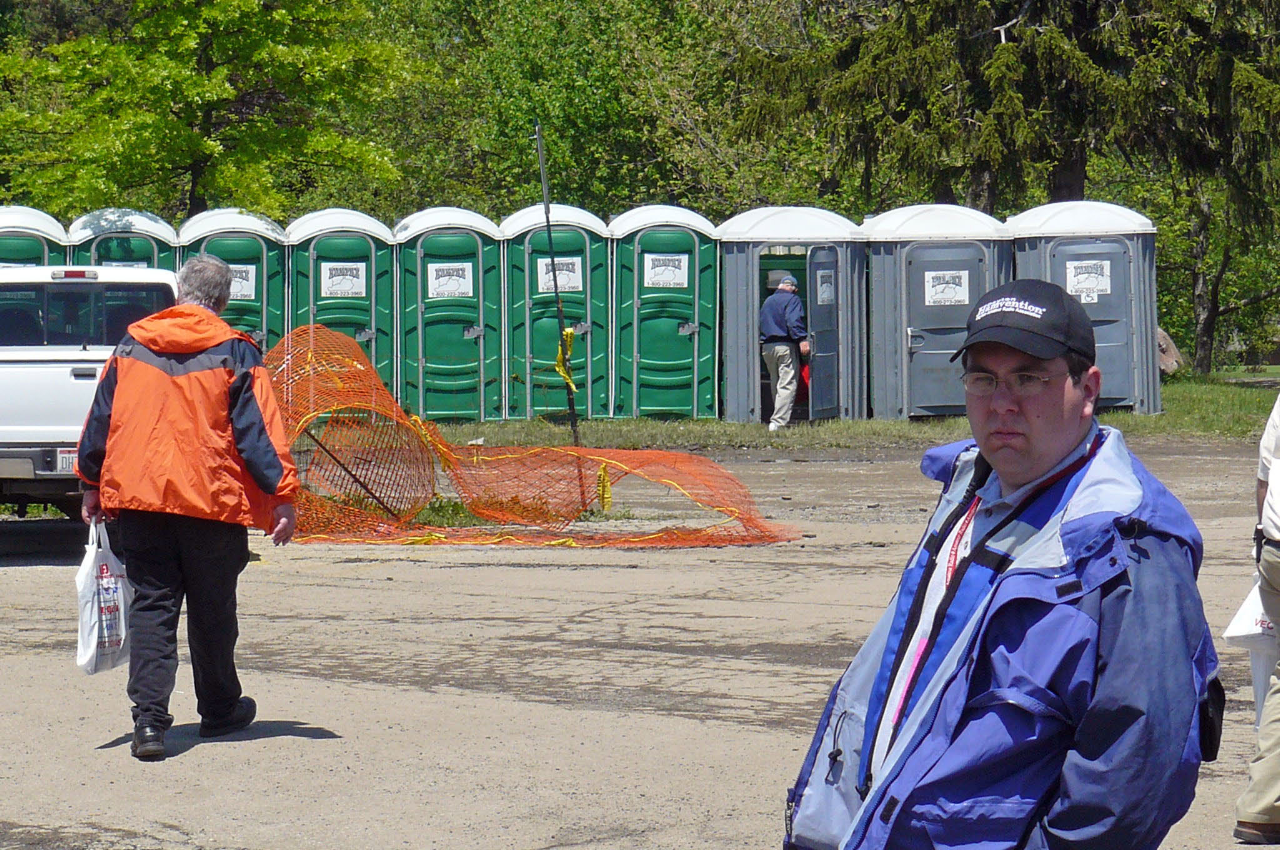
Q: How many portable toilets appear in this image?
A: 10